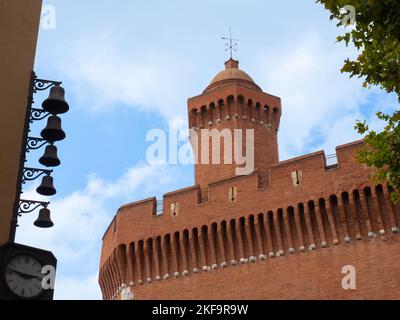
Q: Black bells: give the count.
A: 5